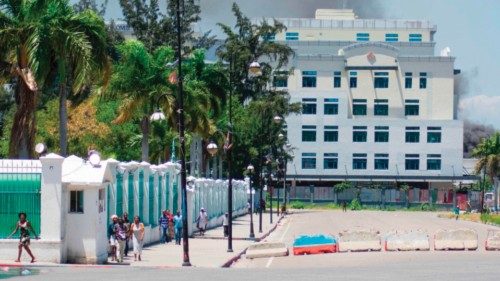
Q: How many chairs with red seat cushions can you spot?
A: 0